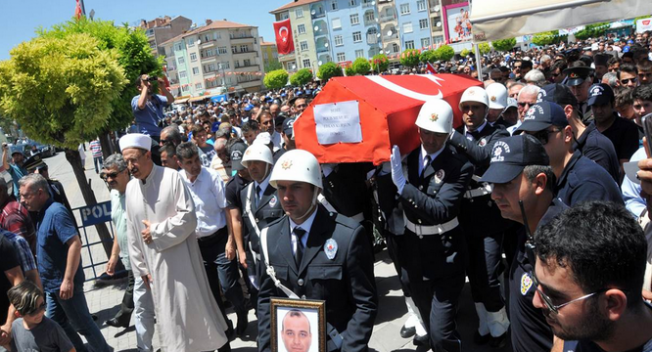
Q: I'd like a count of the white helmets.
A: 5